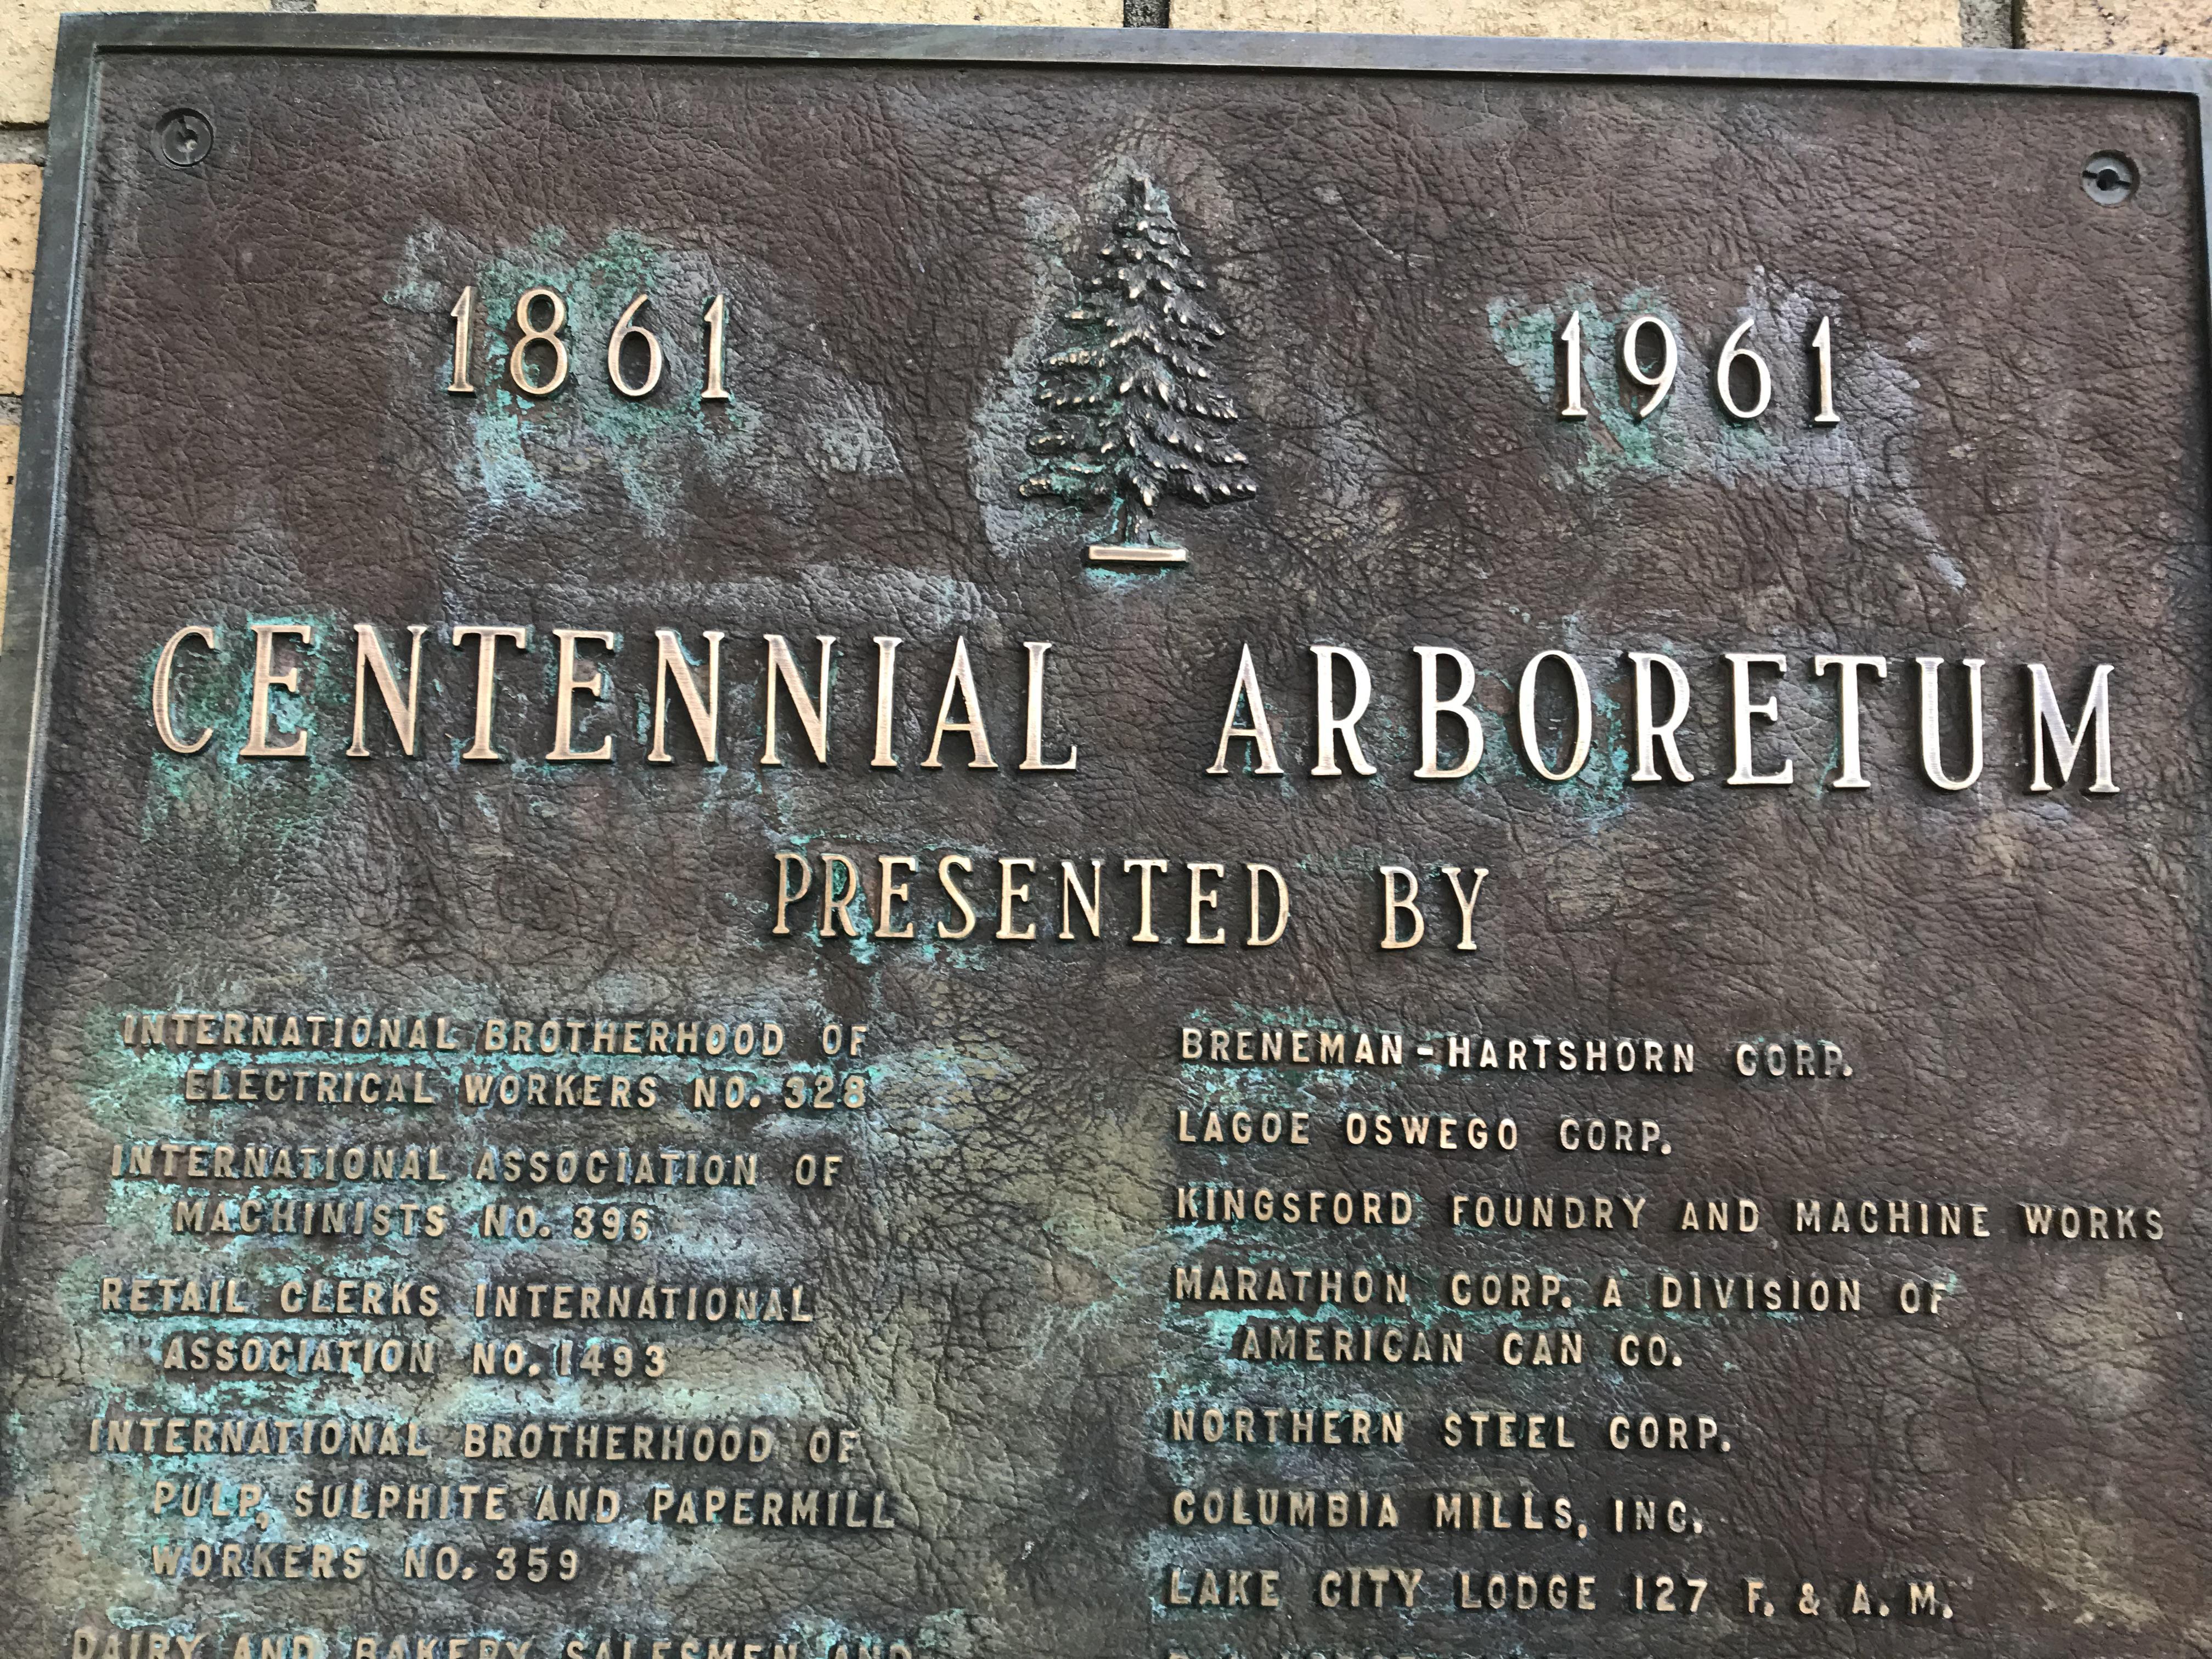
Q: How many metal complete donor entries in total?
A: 11